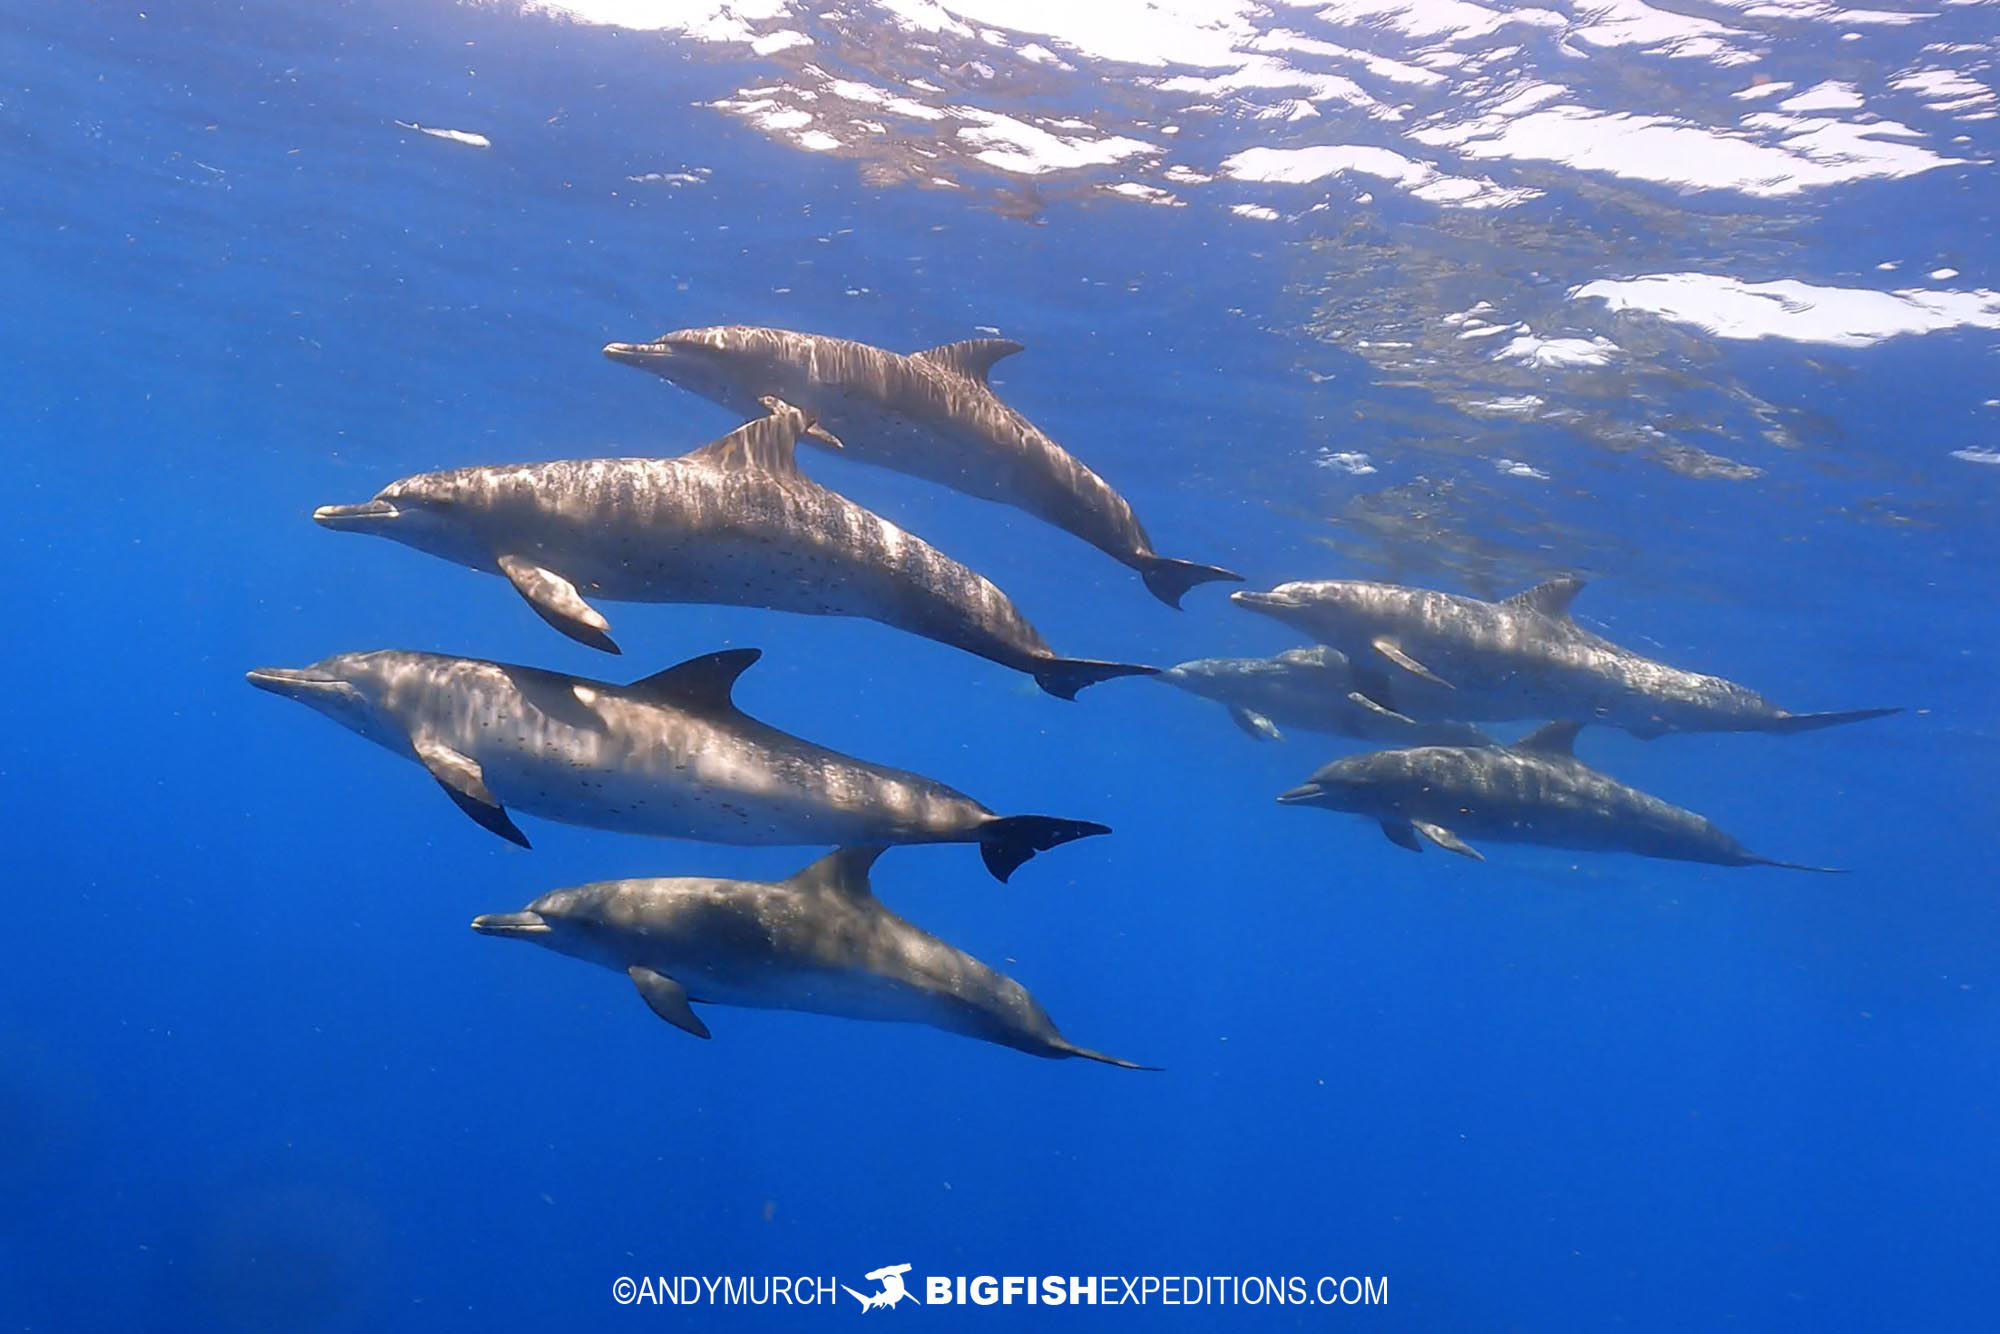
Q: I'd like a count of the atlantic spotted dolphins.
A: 7